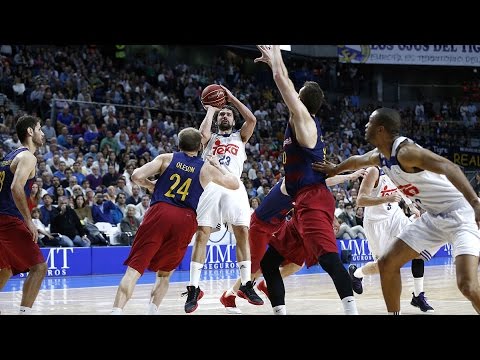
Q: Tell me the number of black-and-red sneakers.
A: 2